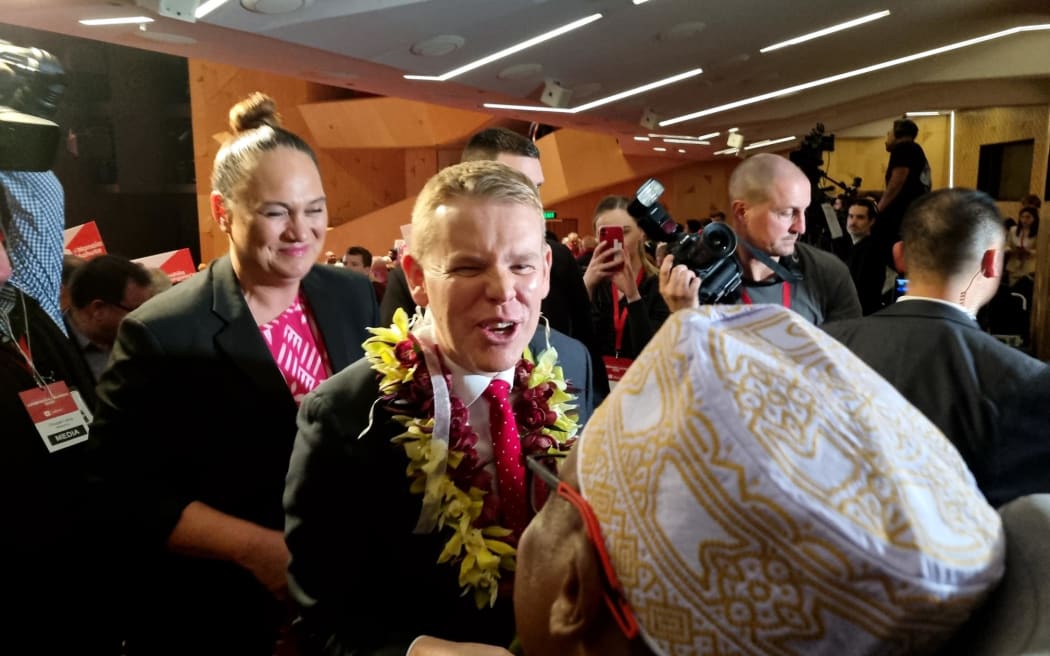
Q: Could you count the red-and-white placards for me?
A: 2